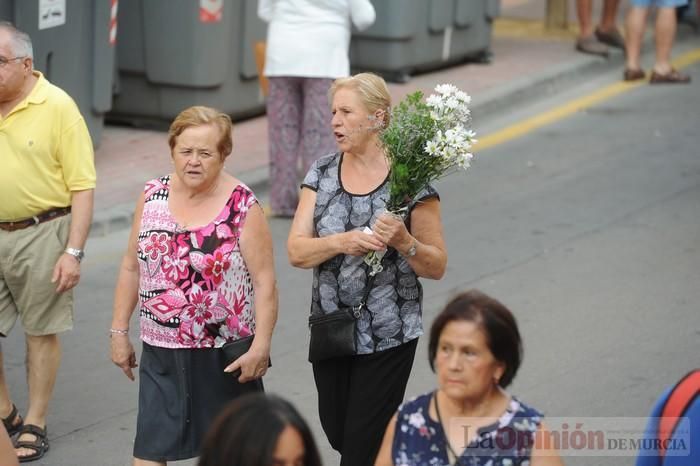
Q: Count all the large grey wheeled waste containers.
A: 3